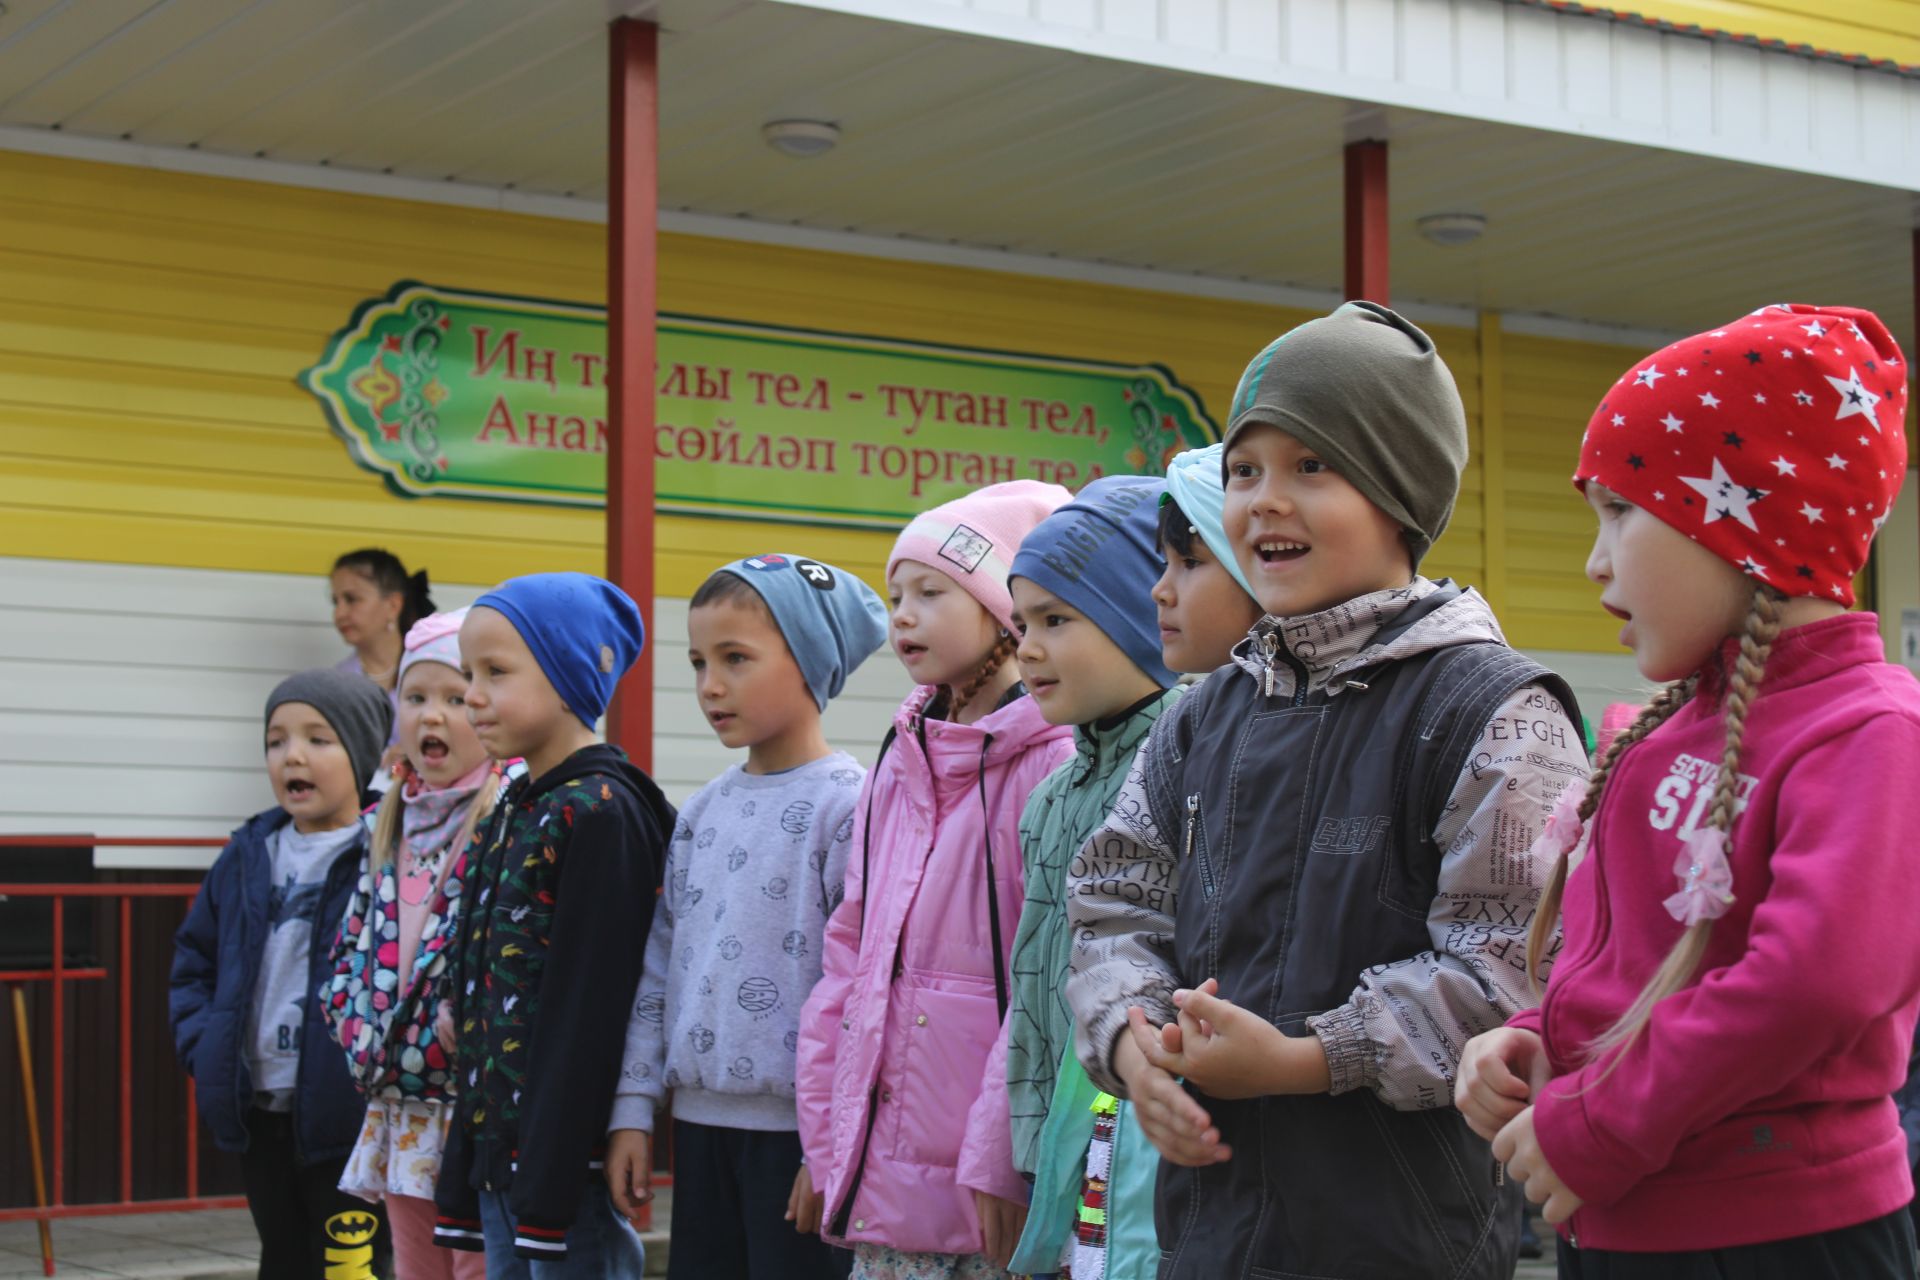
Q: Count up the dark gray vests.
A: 1